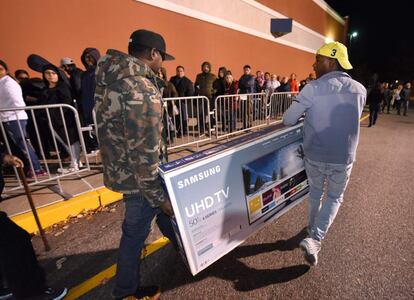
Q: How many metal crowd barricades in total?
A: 4